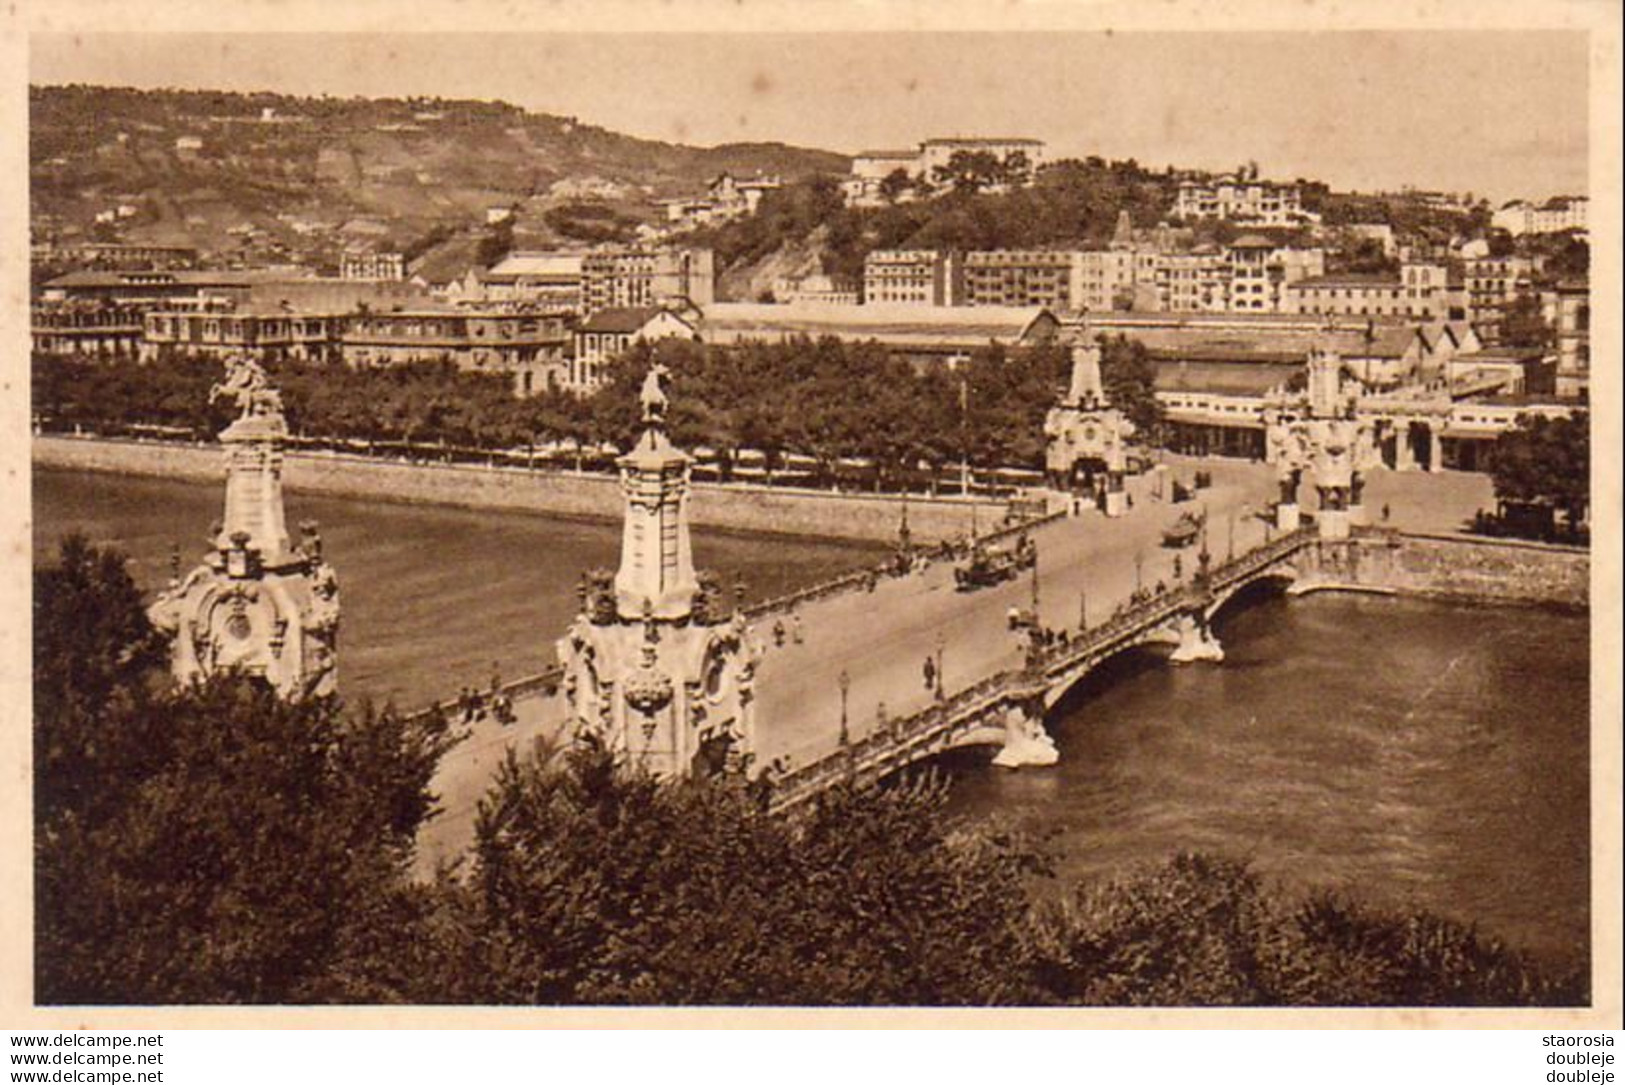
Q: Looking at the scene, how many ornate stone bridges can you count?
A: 1